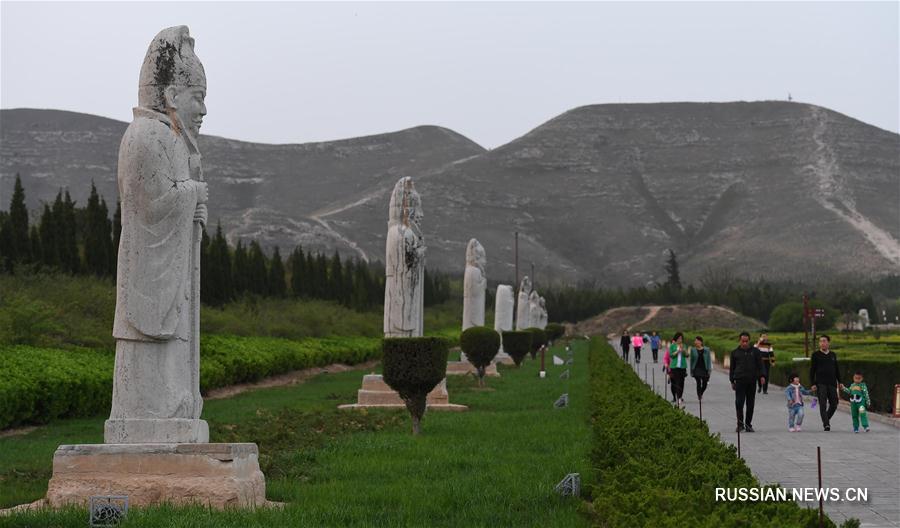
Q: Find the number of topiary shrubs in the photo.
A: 5